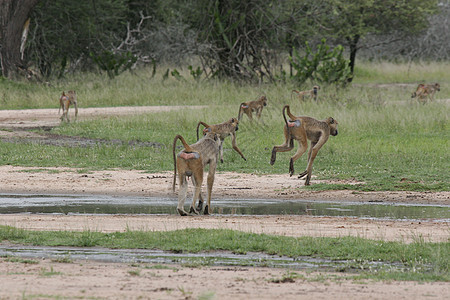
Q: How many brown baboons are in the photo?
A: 7